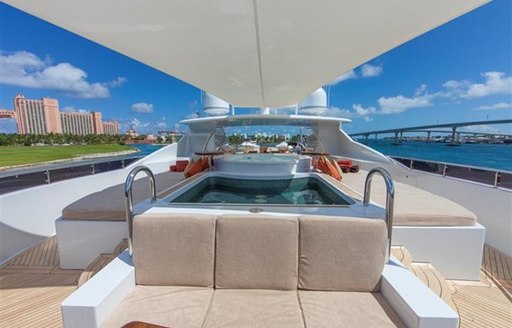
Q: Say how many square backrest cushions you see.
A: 3